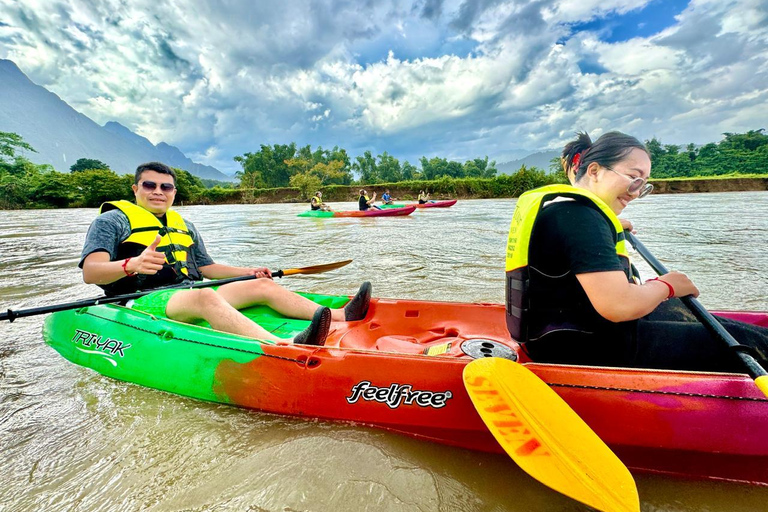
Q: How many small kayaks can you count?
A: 2